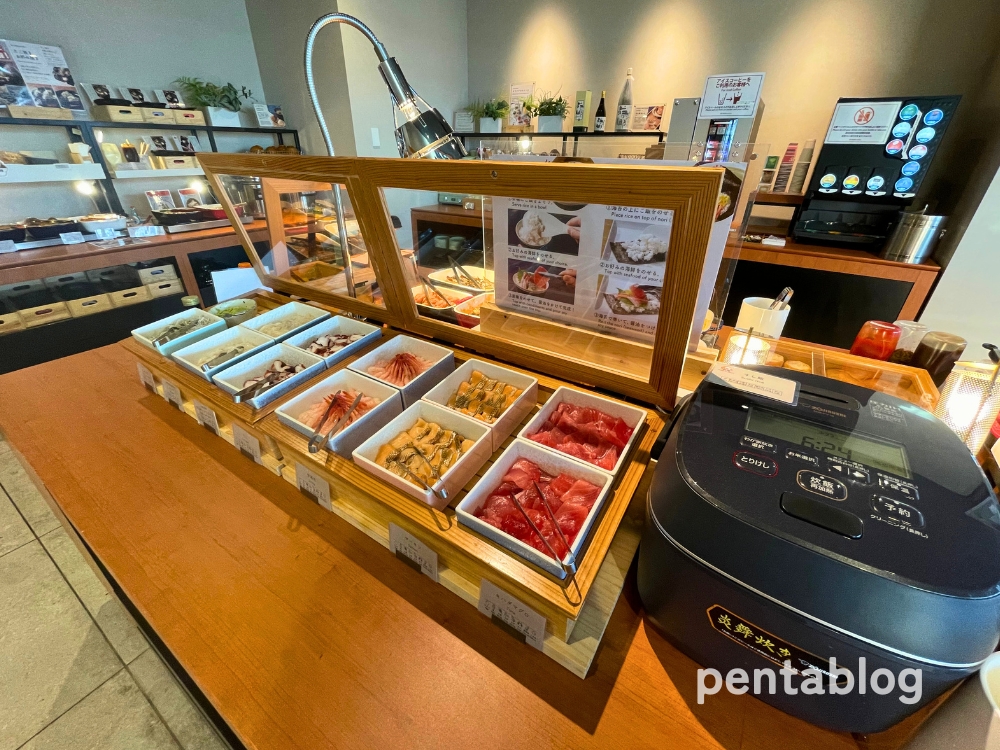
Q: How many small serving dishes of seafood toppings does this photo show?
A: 11